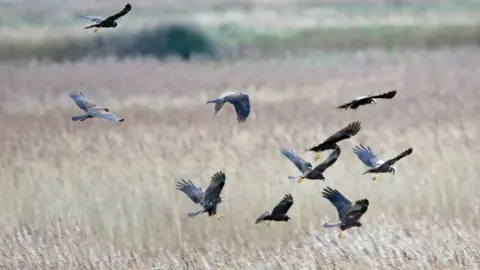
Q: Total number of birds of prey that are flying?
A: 10